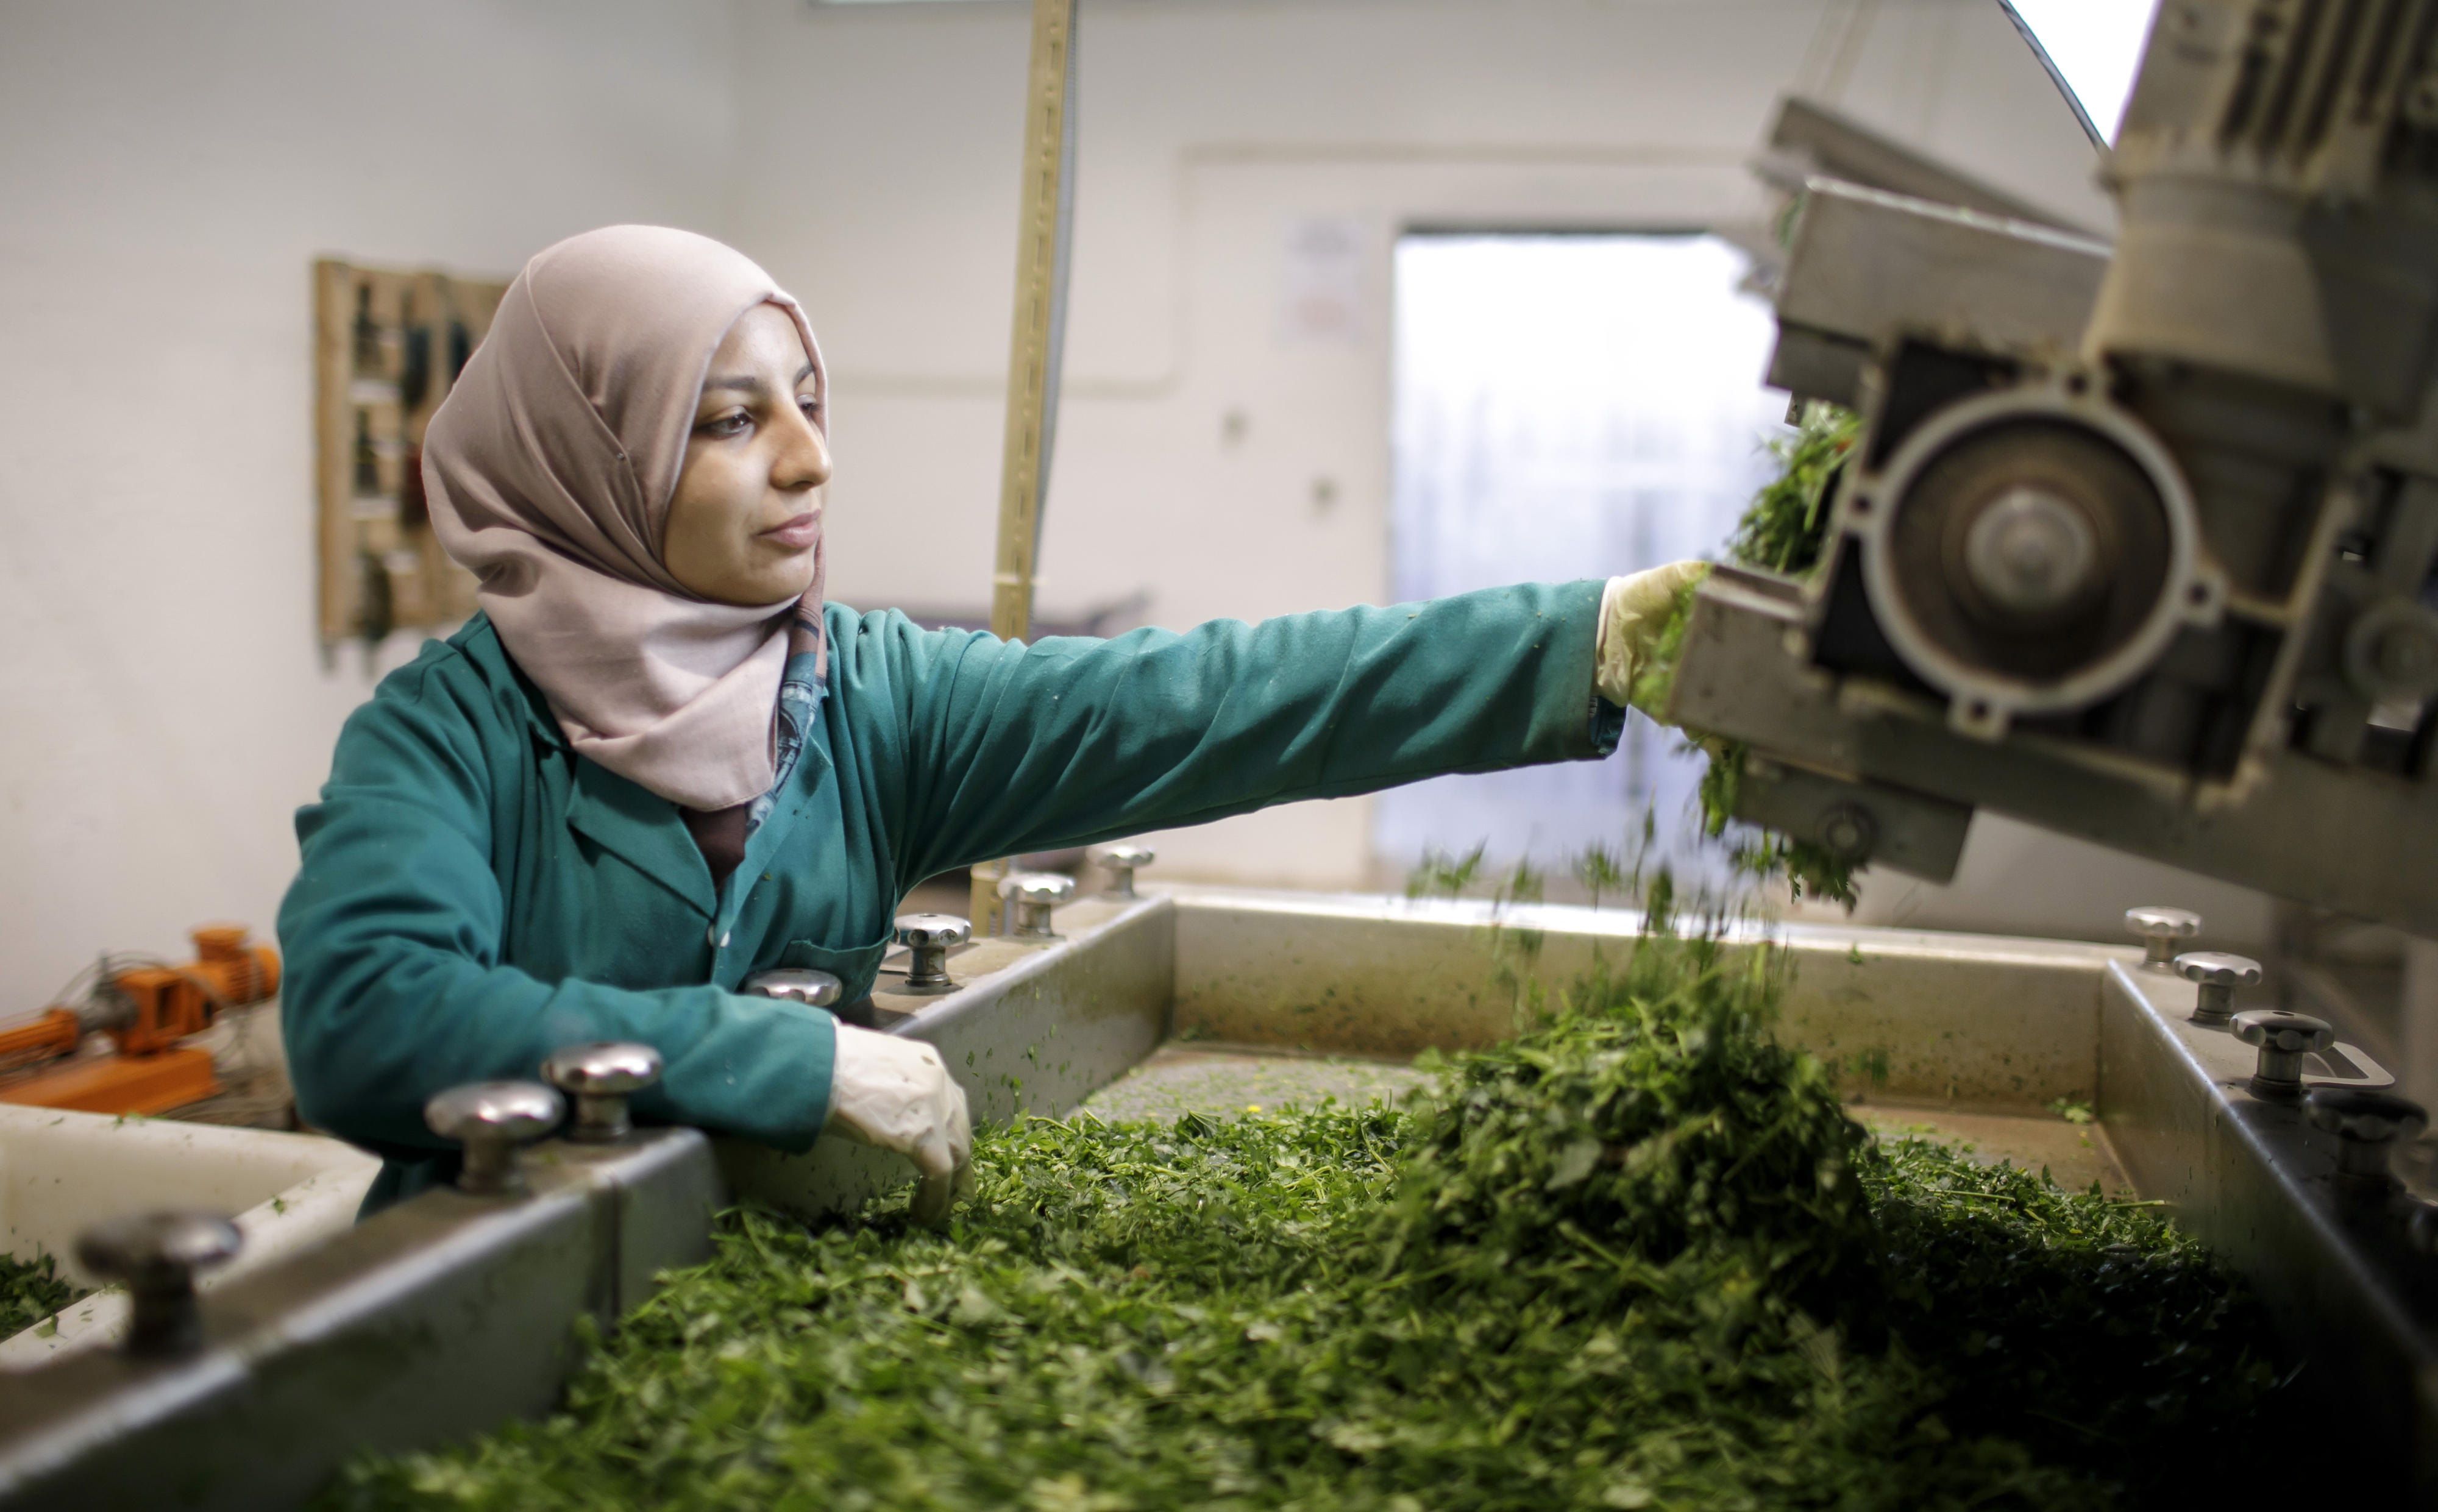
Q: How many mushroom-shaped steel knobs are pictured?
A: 11